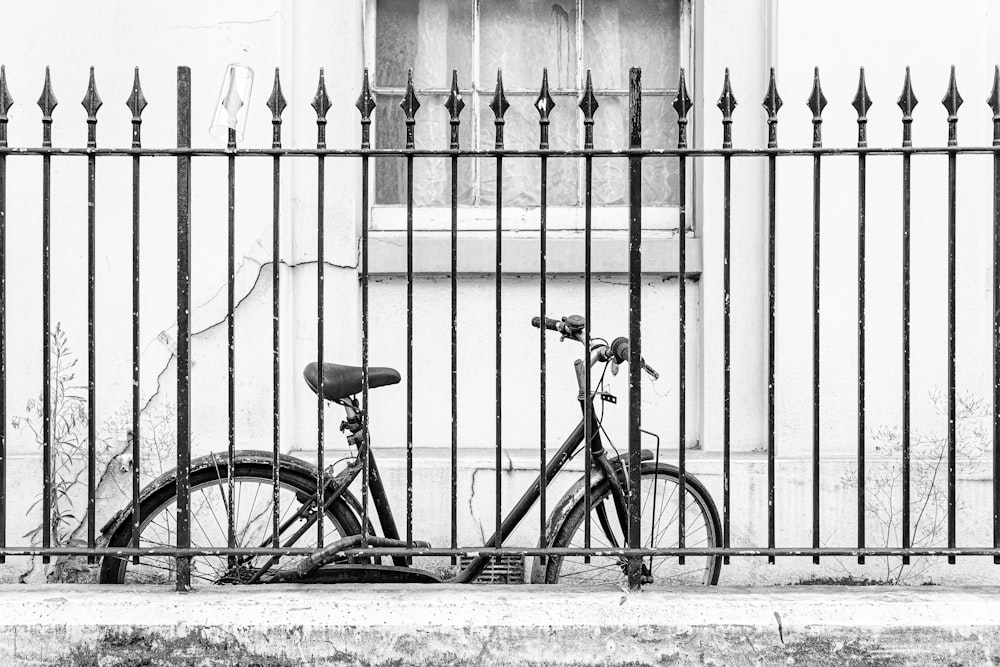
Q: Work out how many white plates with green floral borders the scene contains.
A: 0